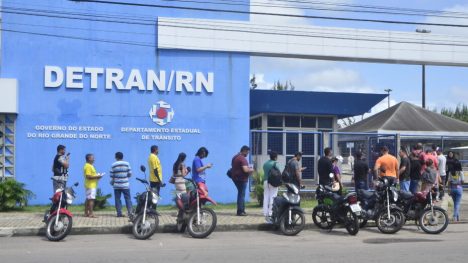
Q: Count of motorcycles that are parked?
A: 7